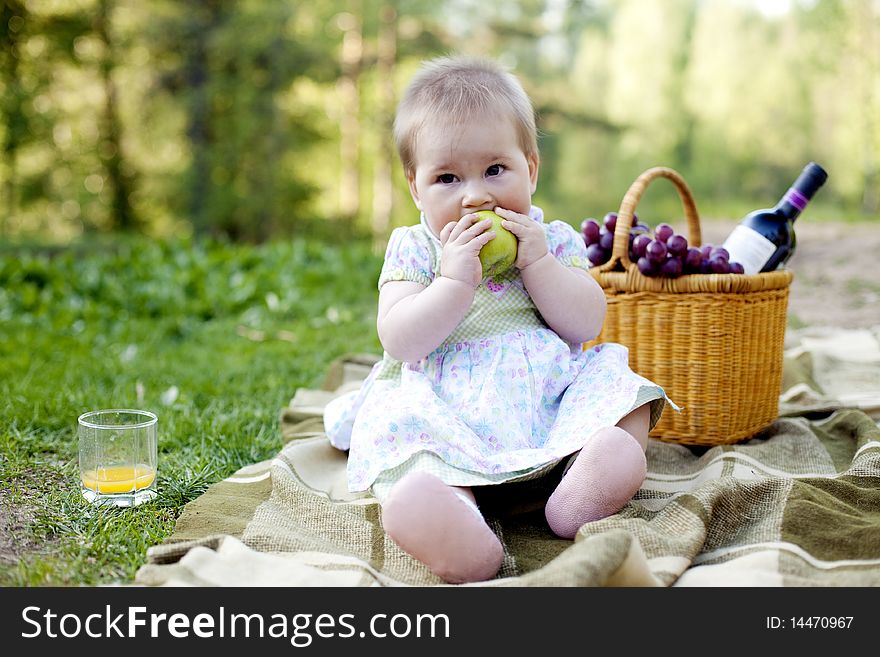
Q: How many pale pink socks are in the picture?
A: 2